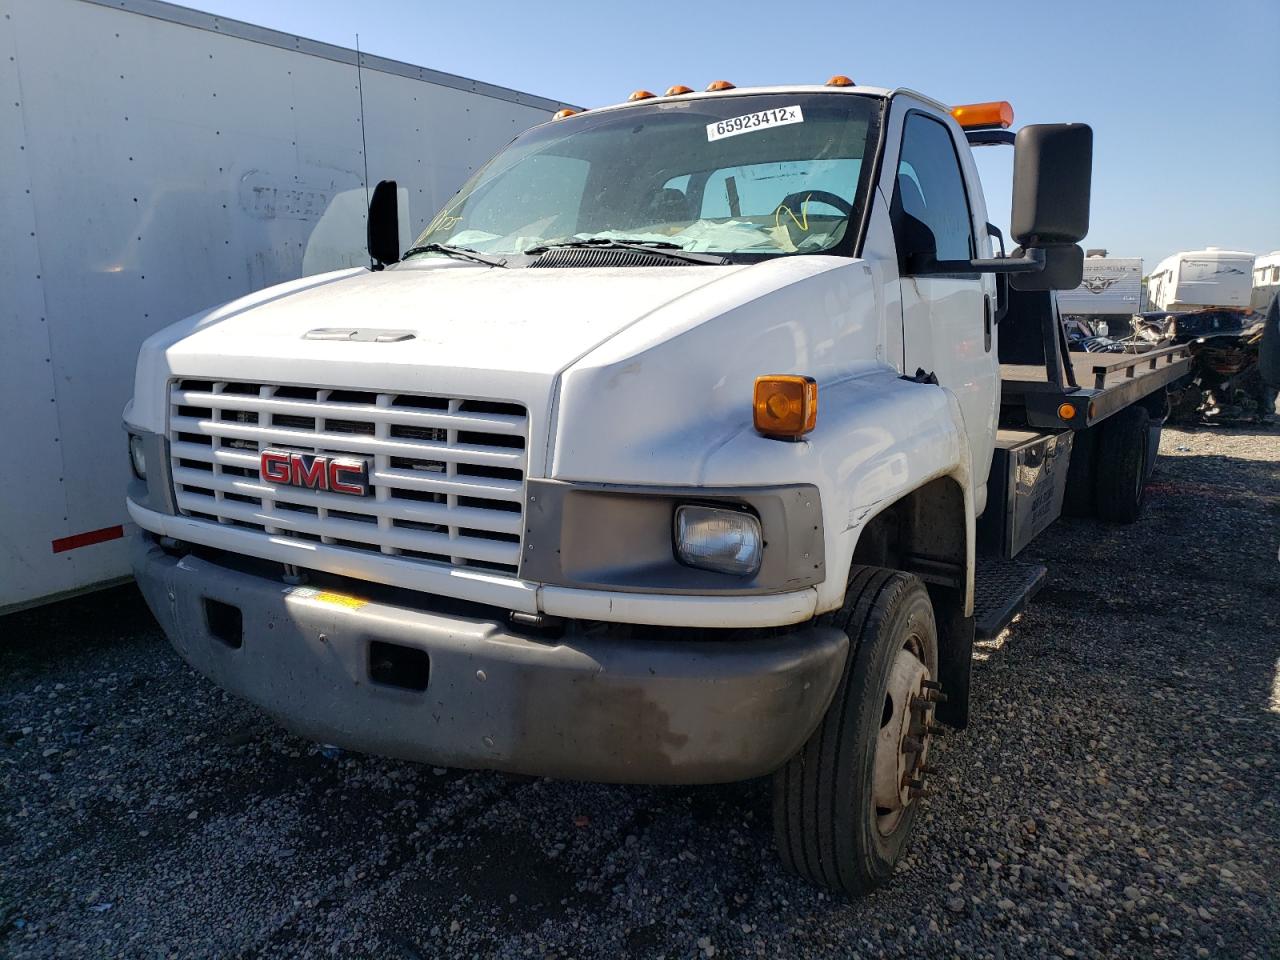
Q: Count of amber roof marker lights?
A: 5